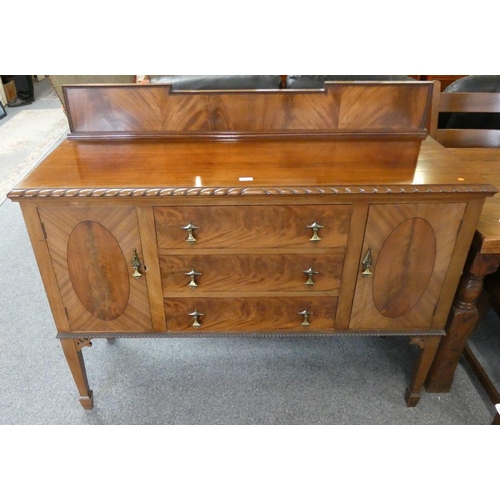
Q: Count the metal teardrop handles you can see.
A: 8